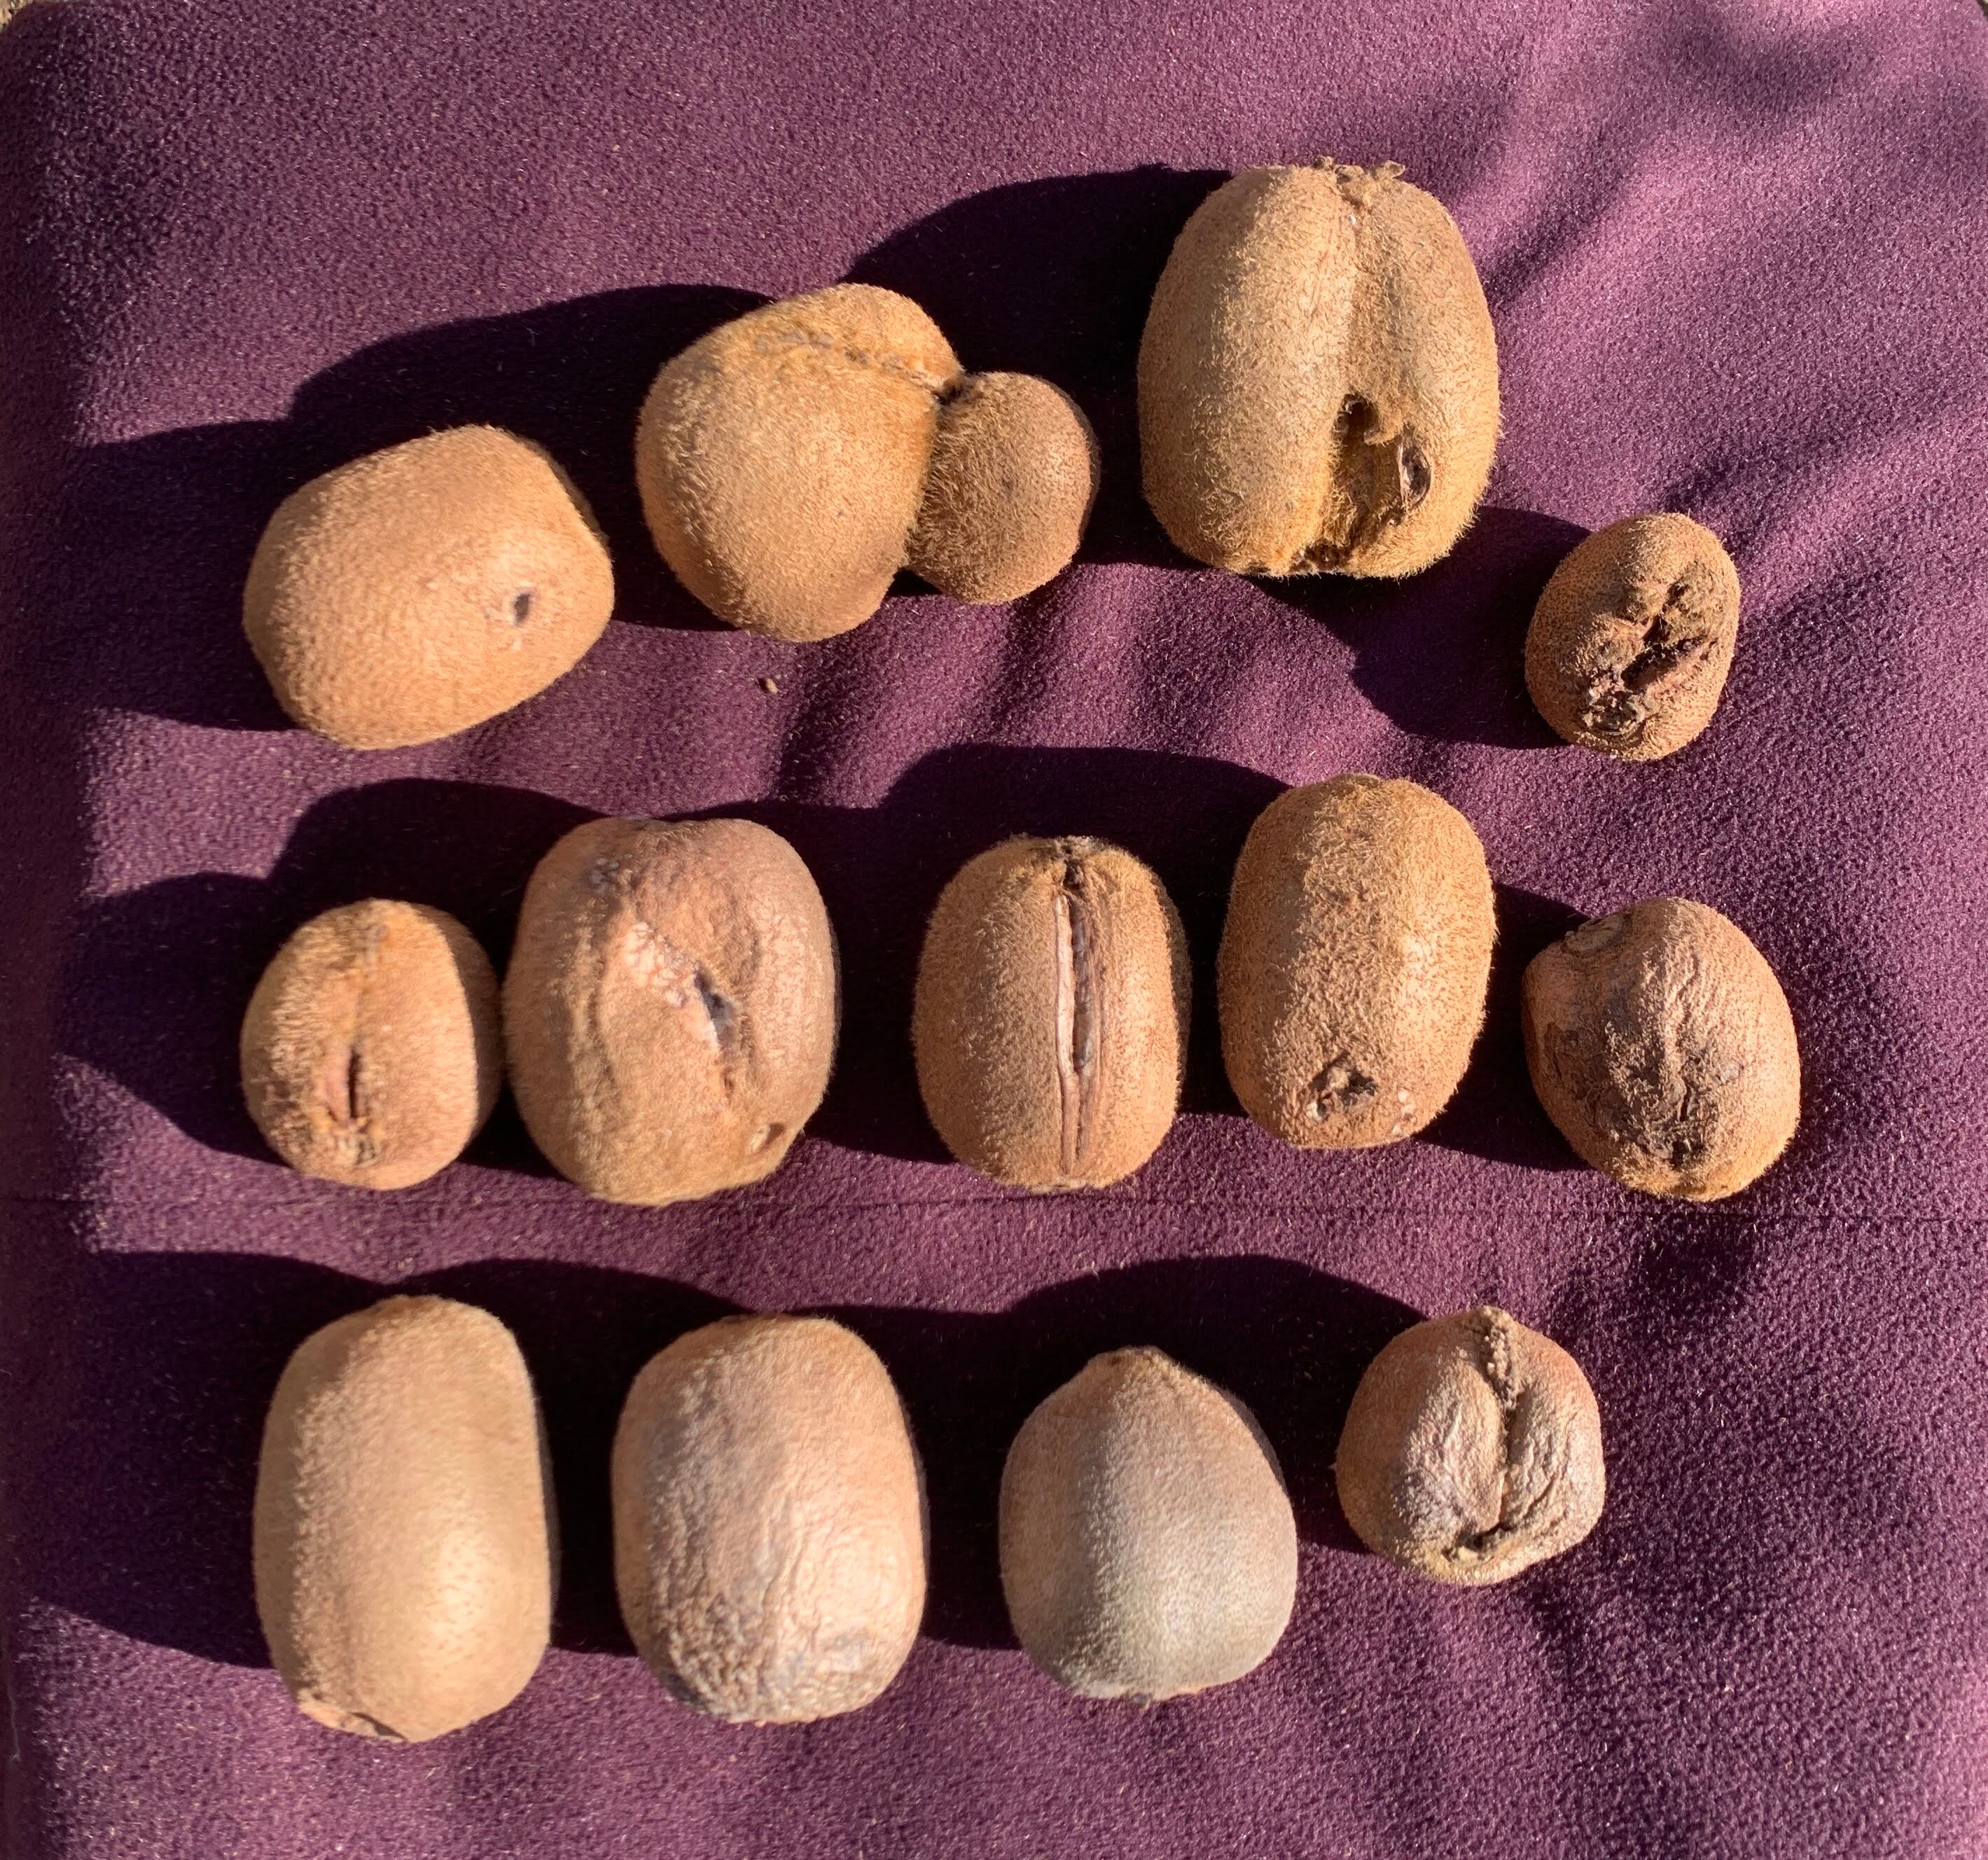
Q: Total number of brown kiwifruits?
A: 13